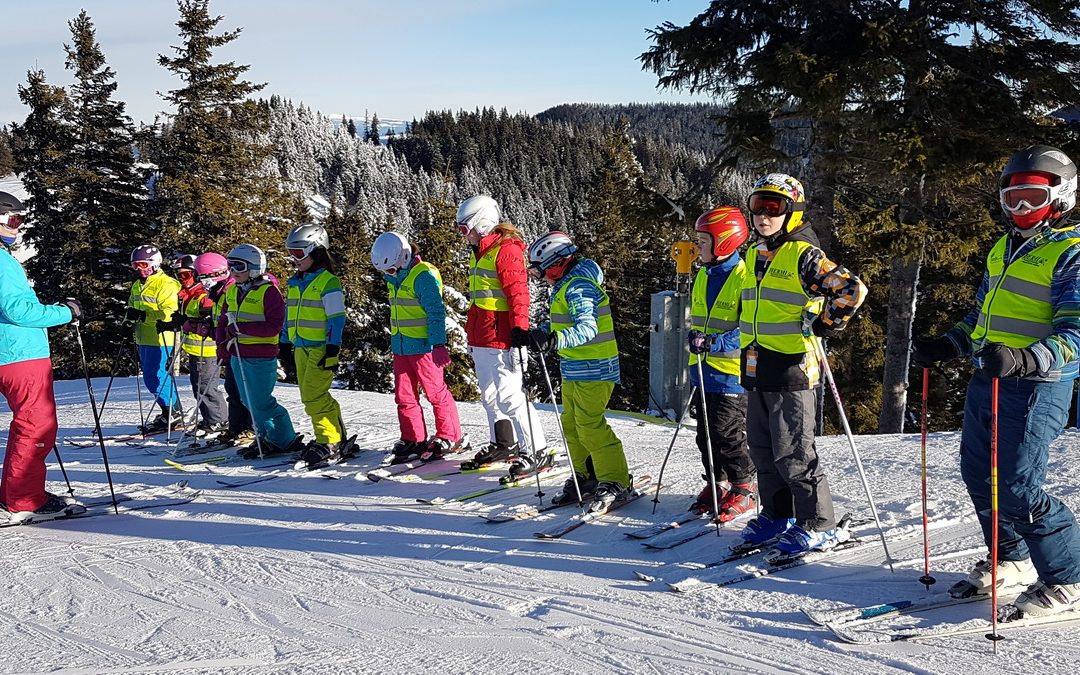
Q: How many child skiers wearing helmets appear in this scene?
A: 11